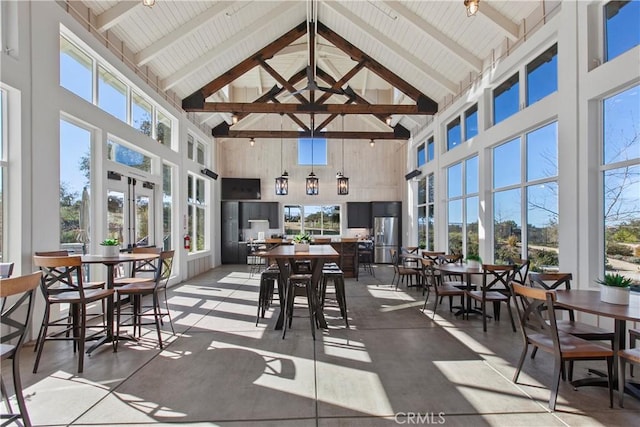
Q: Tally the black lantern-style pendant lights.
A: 3